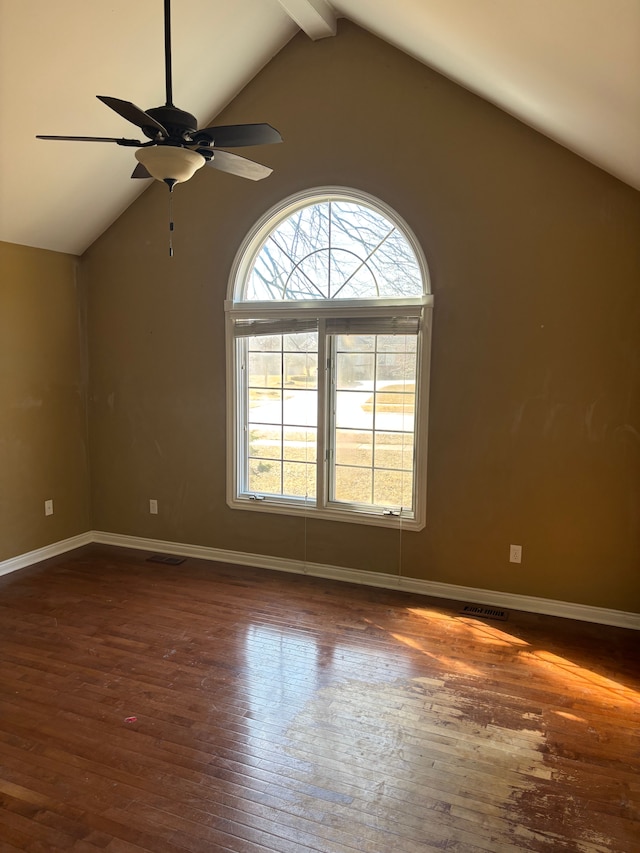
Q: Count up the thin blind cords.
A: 2